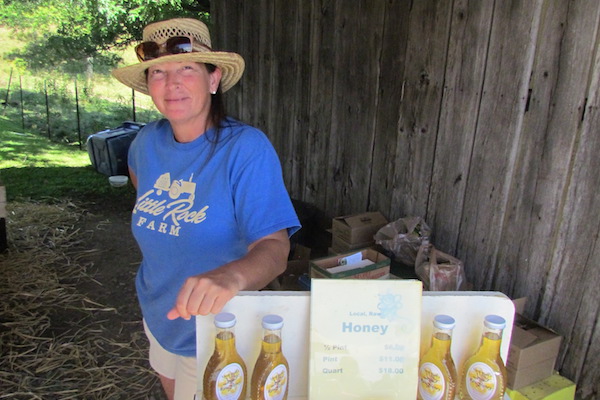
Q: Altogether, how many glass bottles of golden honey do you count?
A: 4